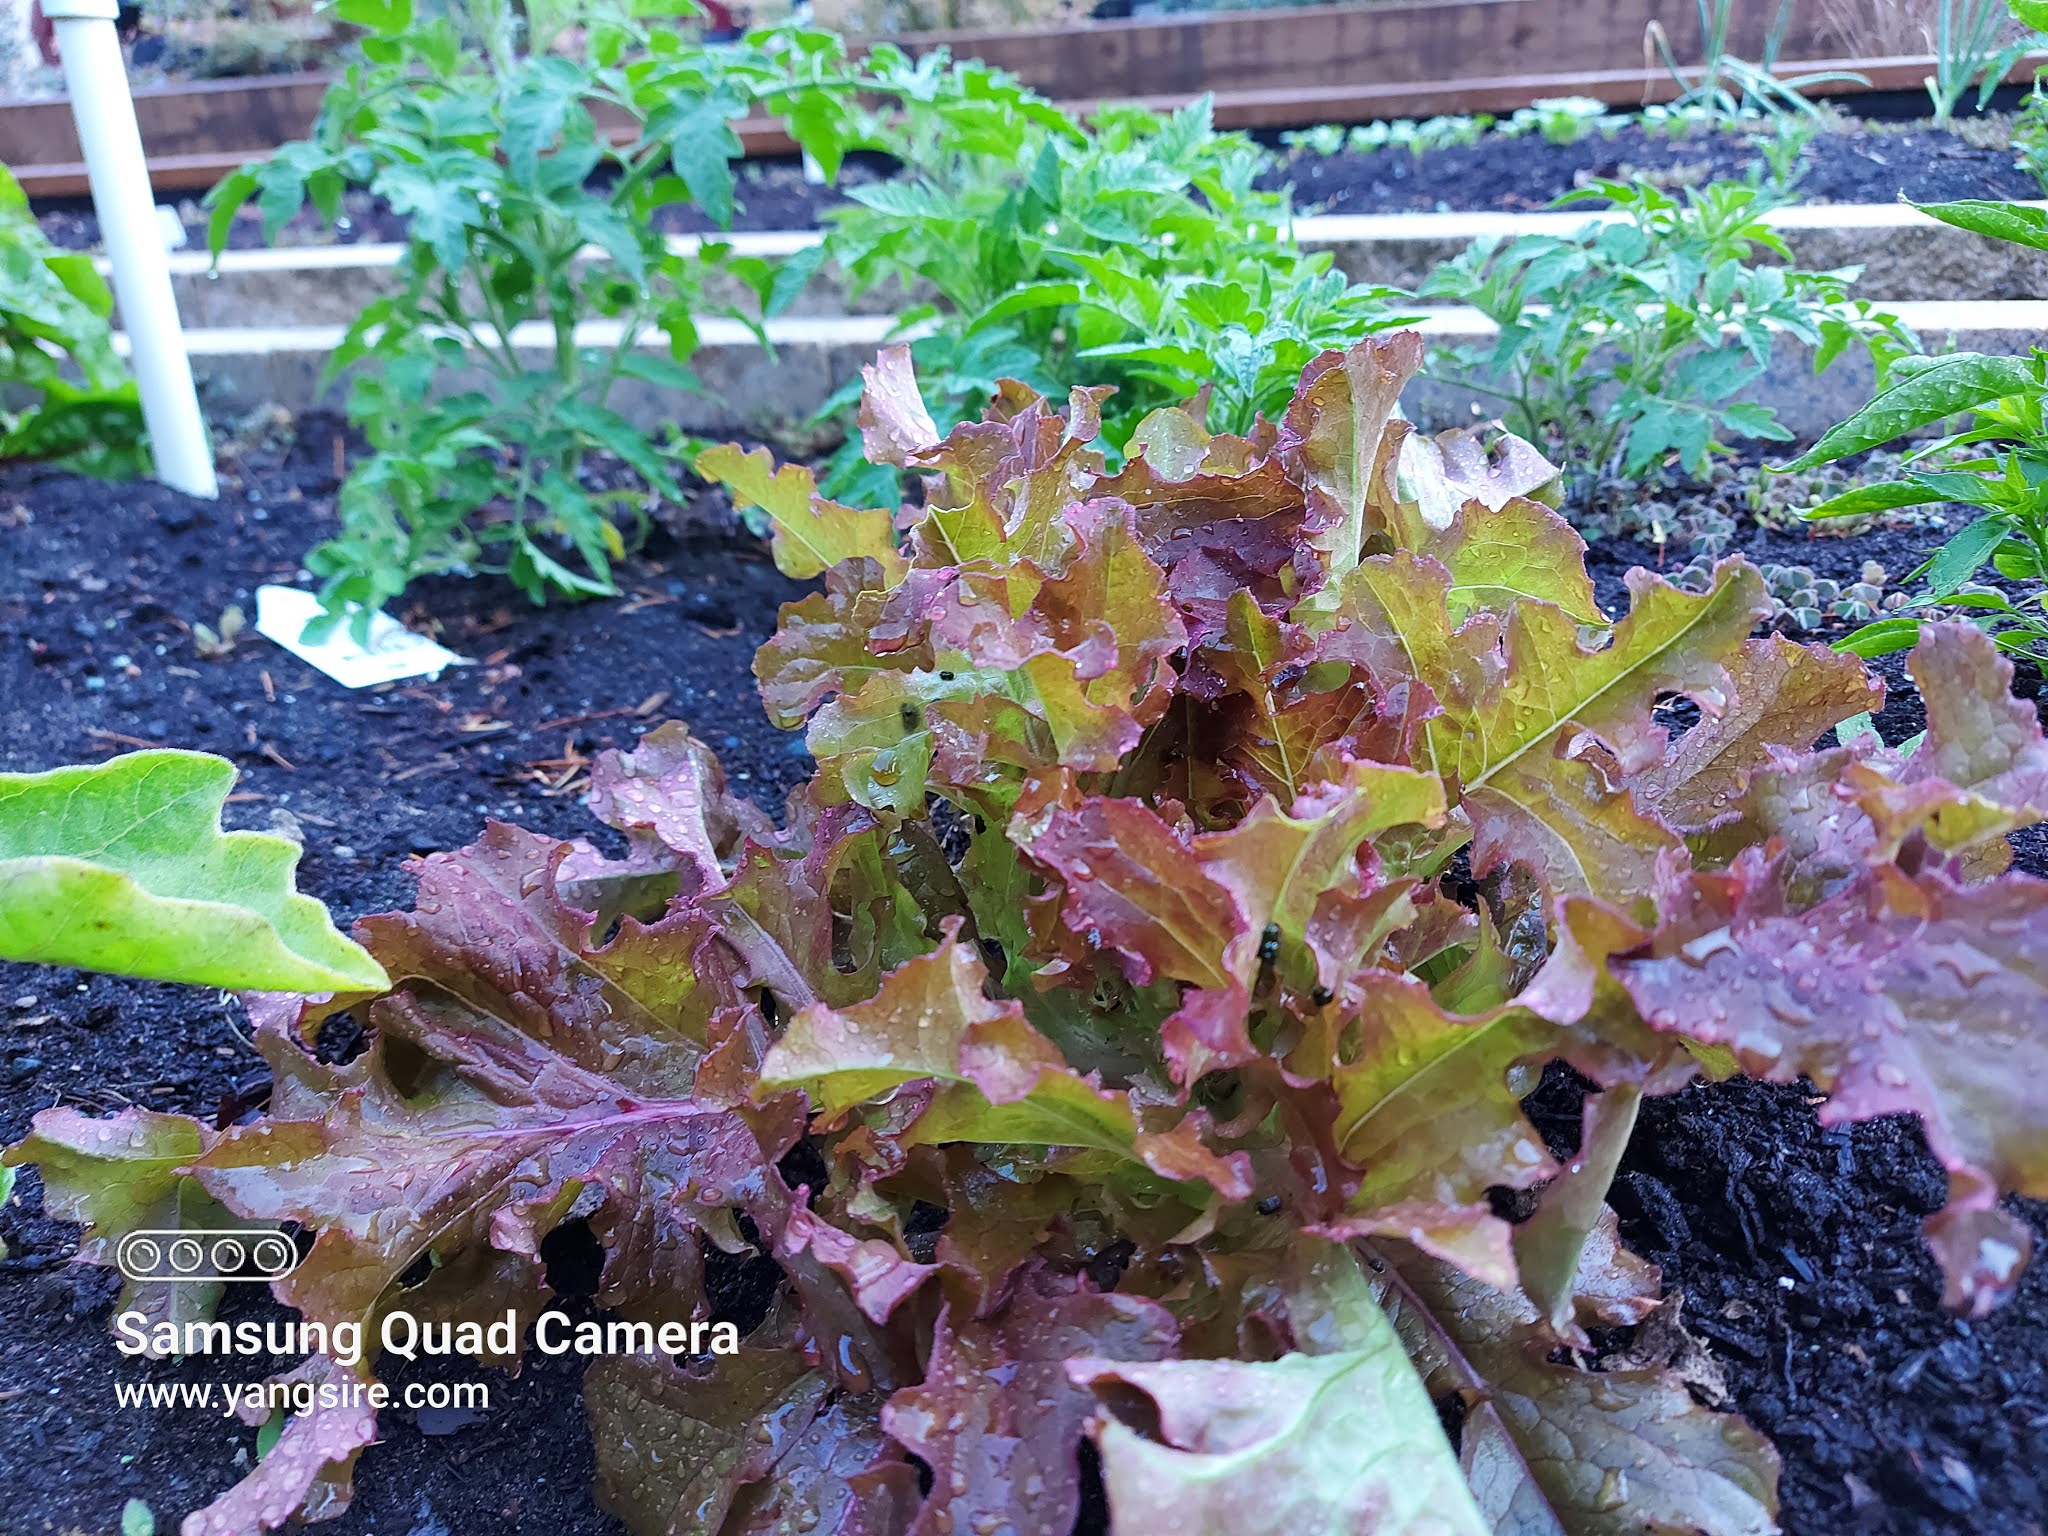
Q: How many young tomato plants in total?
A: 3